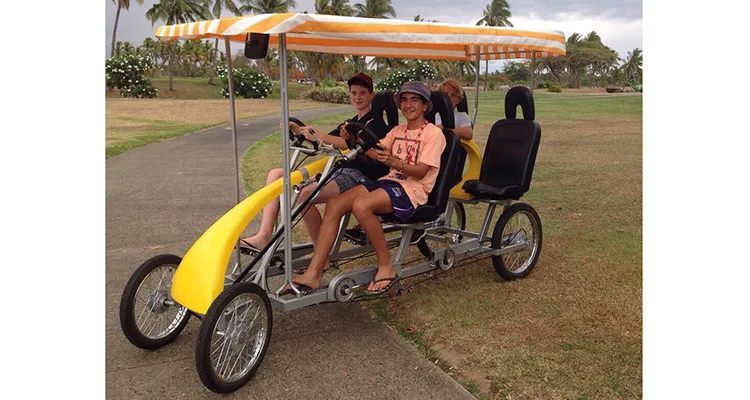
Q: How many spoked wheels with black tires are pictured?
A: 4